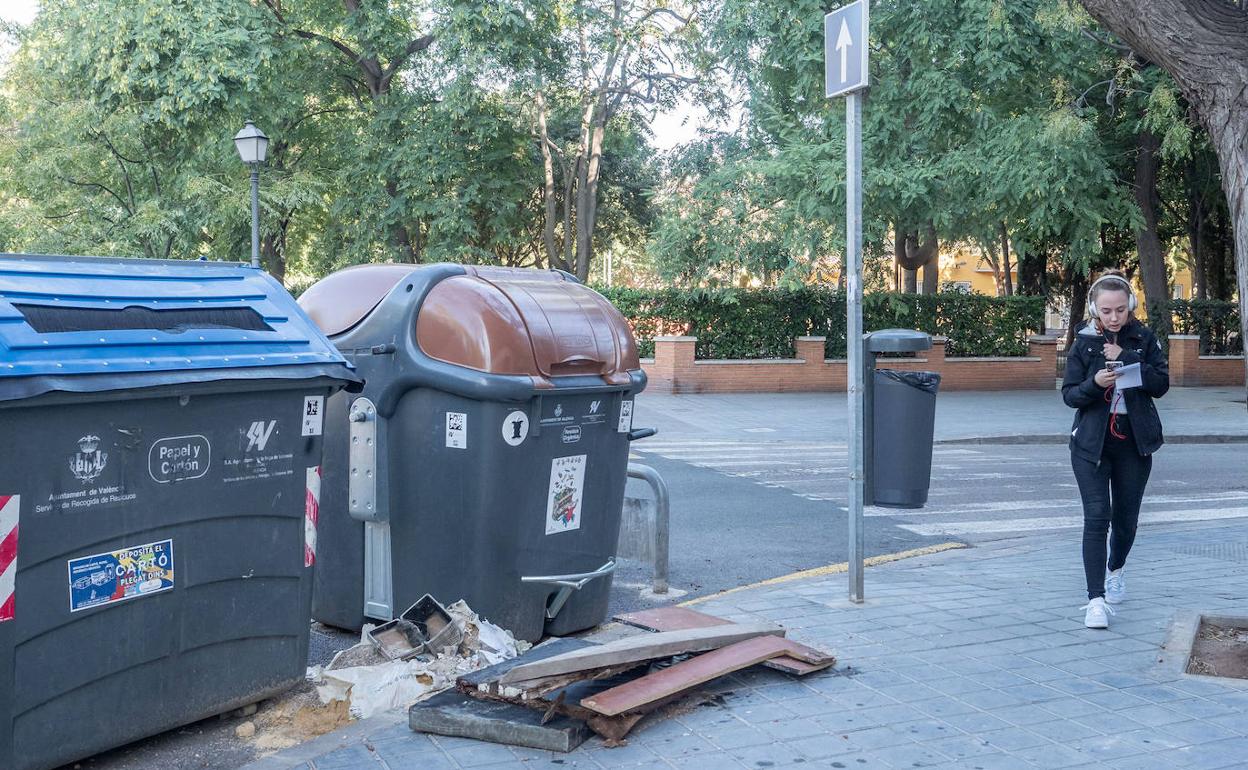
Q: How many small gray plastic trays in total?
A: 2